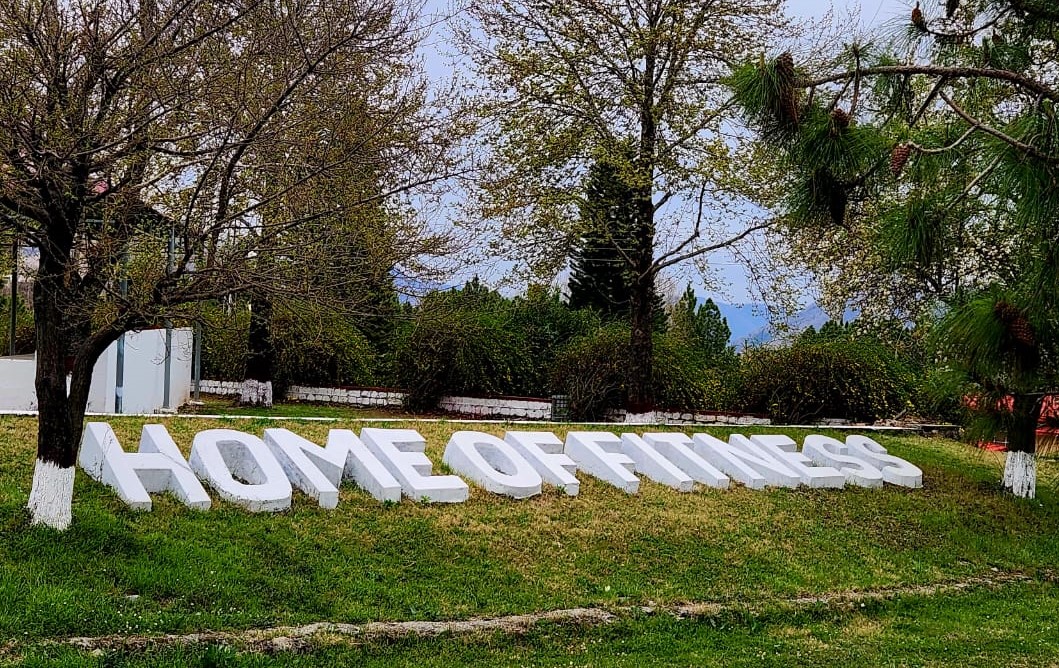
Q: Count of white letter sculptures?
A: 13